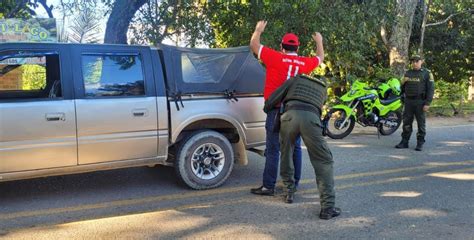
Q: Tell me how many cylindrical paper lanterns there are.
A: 0